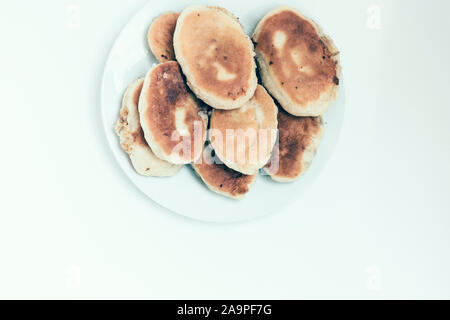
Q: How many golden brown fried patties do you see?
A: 8